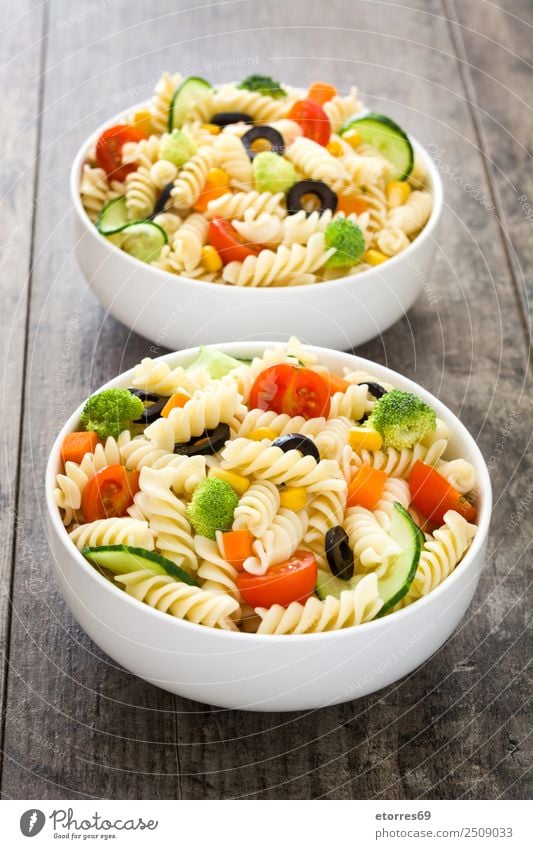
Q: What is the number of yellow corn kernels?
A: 12